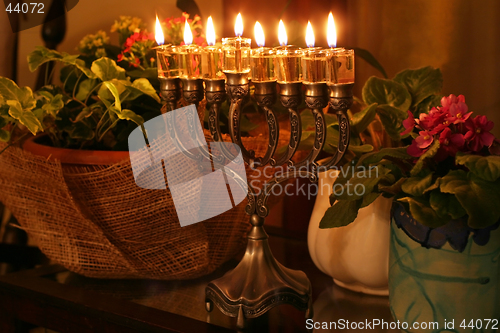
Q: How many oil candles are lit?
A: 8